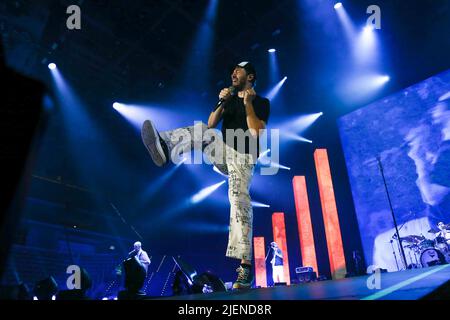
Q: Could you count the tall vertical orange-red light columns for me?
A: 4